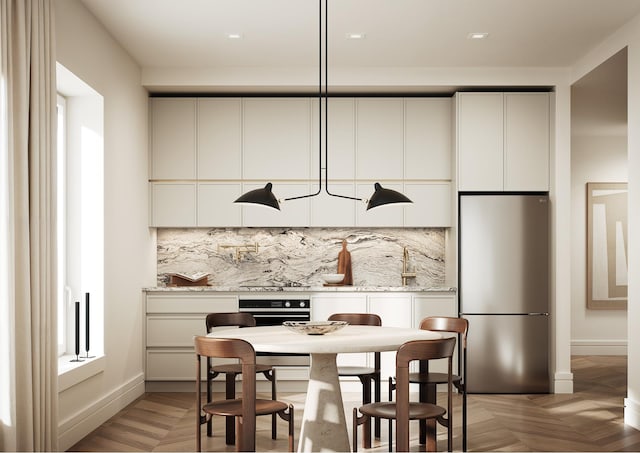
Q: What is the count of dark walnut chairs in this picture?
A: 5